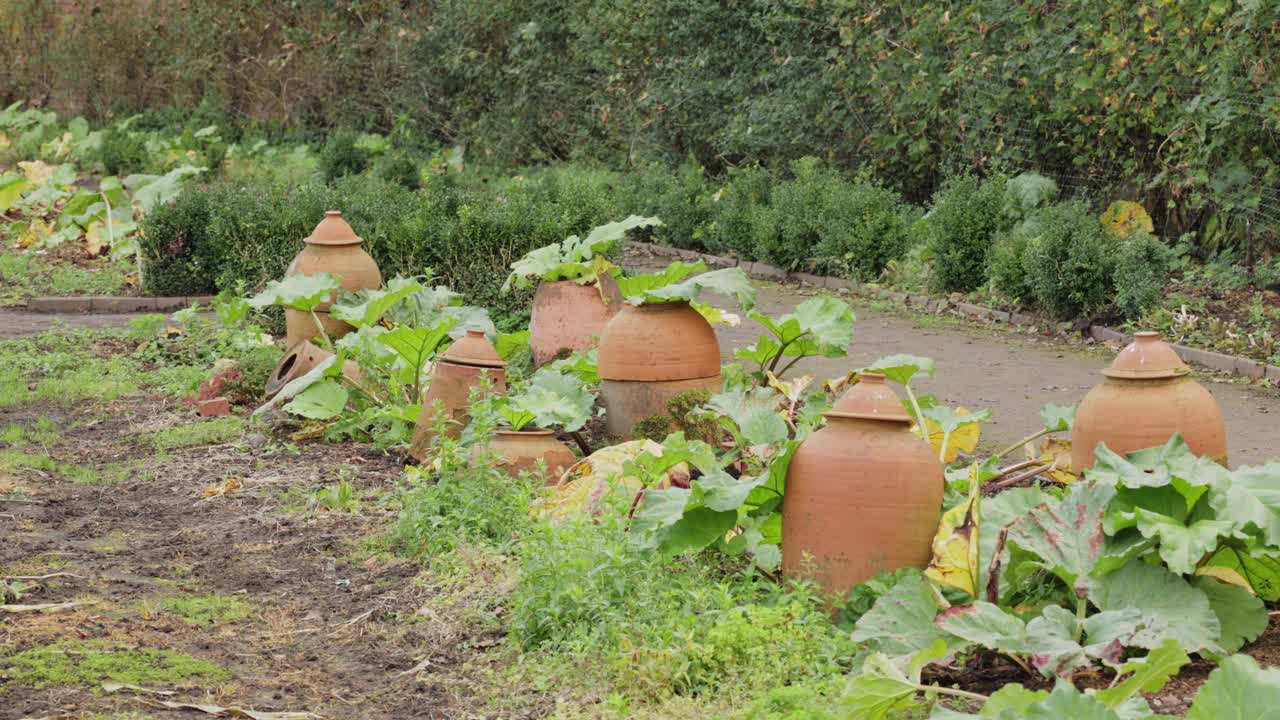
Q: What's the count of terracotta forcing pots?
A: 8